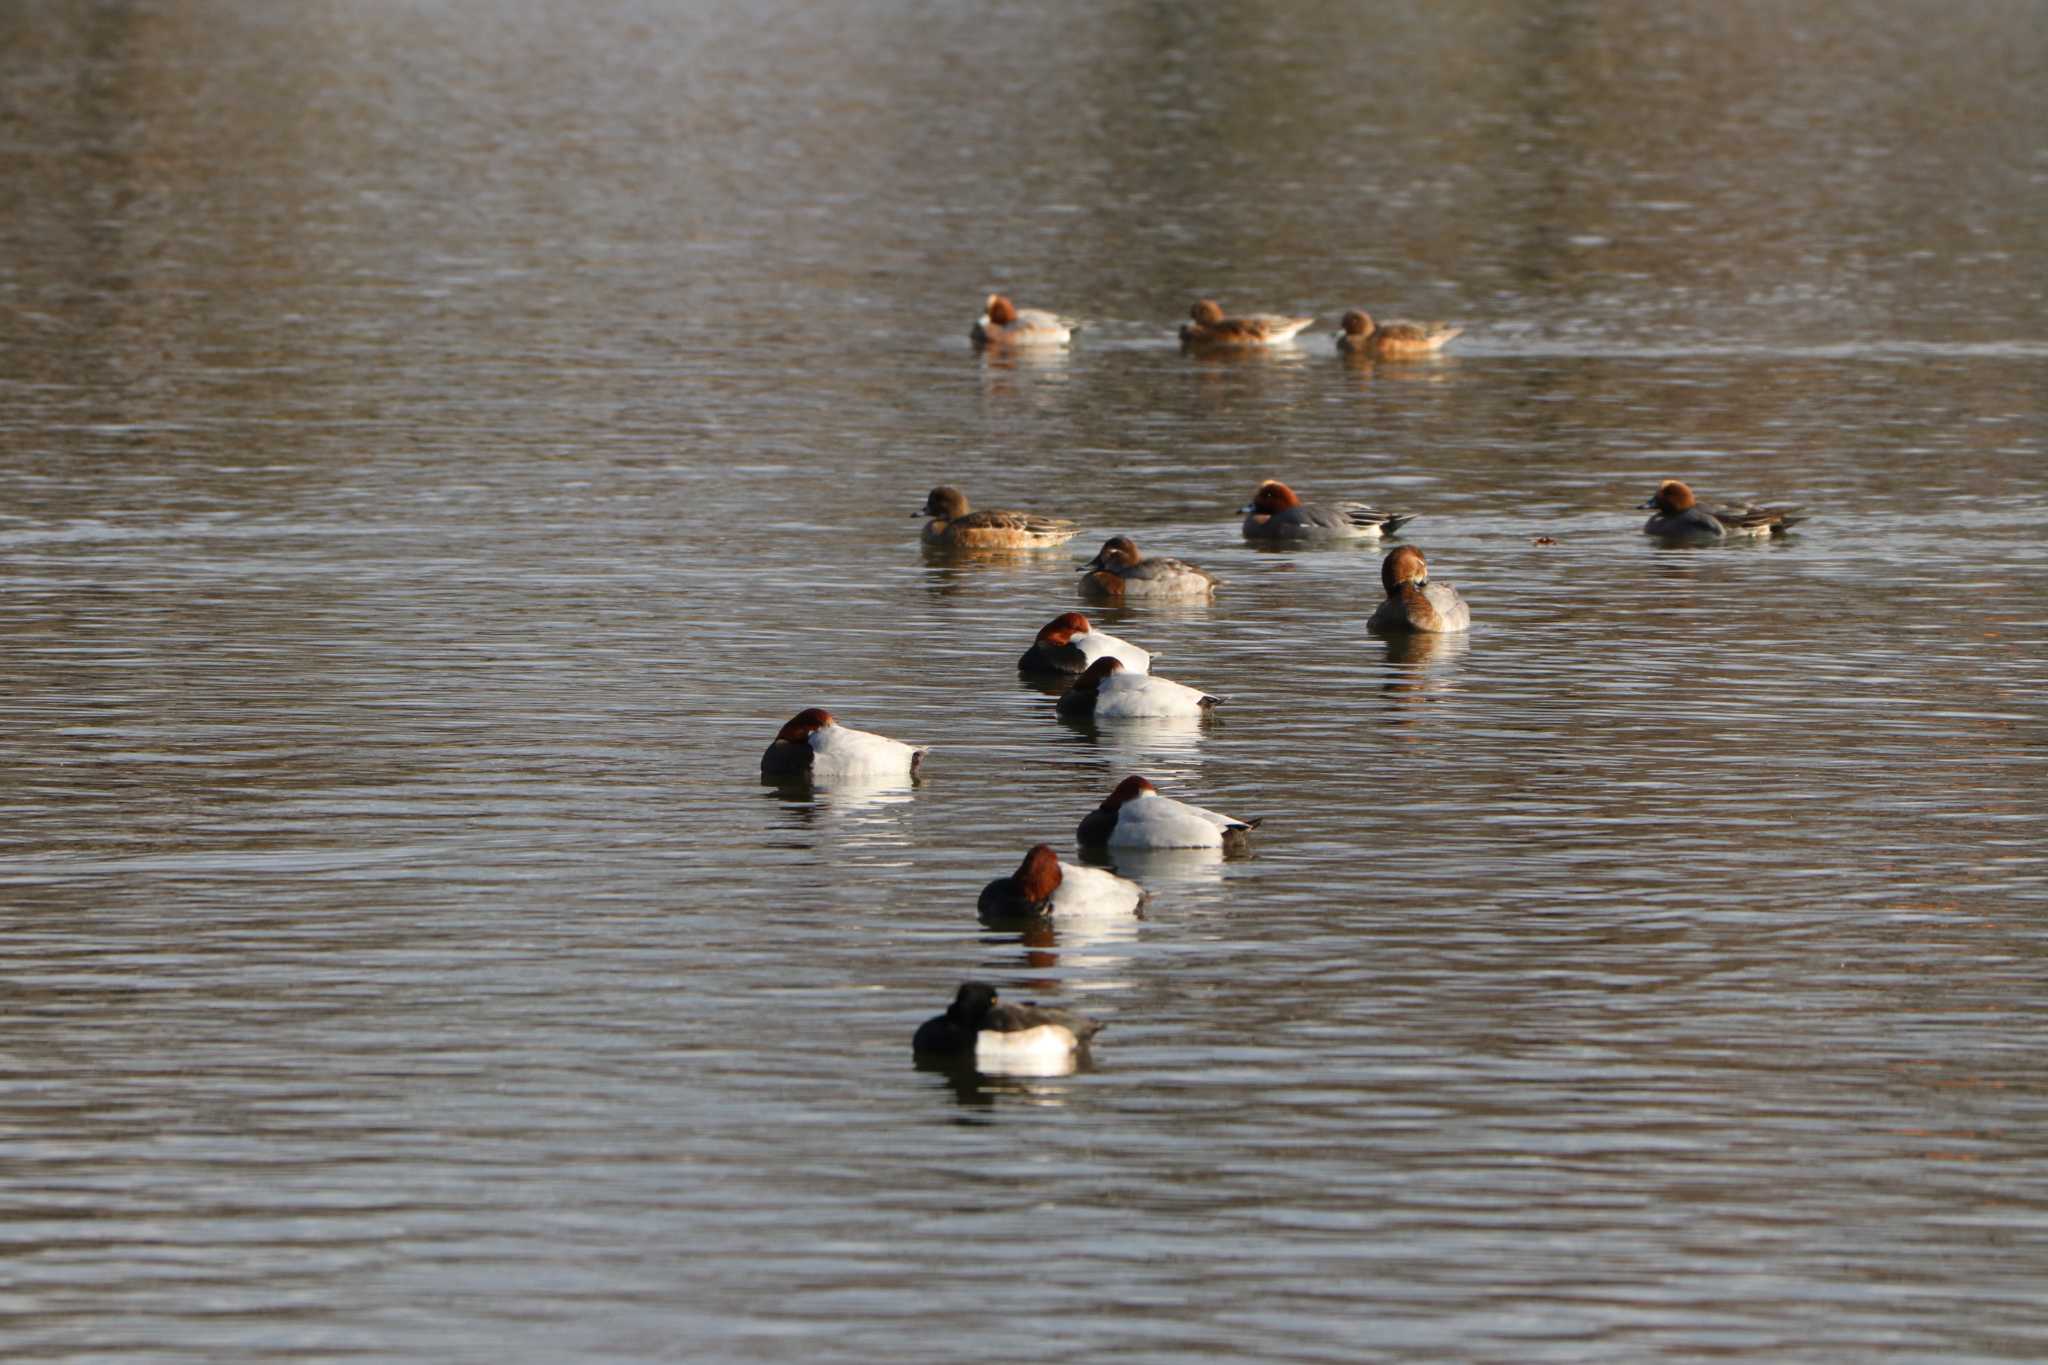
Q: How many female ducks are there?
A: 5